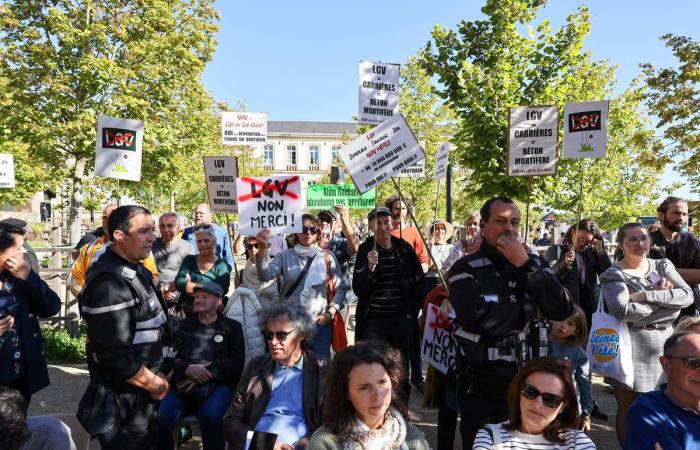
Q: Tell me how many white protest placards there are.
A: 12